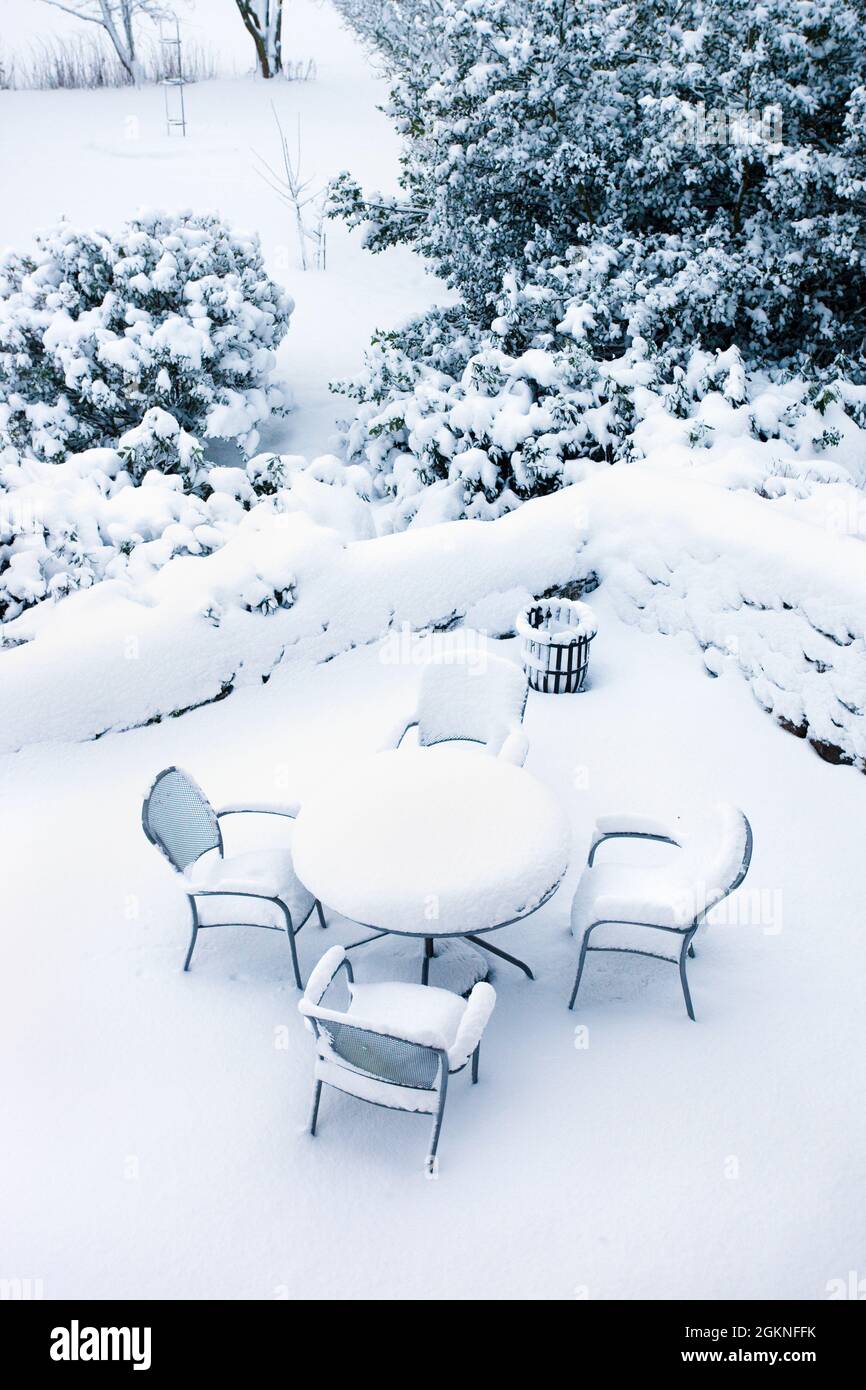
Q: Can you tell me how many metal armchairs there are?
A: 4